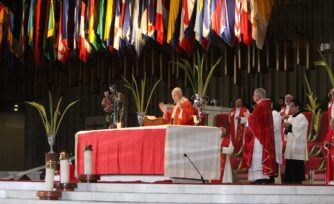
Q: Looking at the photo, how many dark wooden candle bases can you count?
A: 3